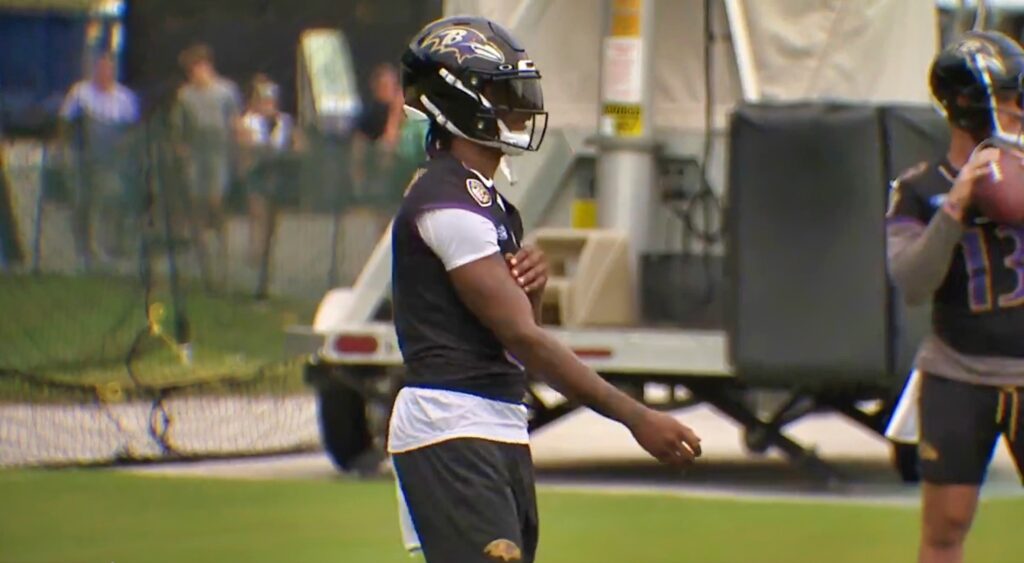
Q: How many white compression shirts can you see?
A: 1